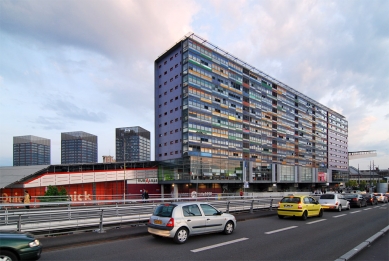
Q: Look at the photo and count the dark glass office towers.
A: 3